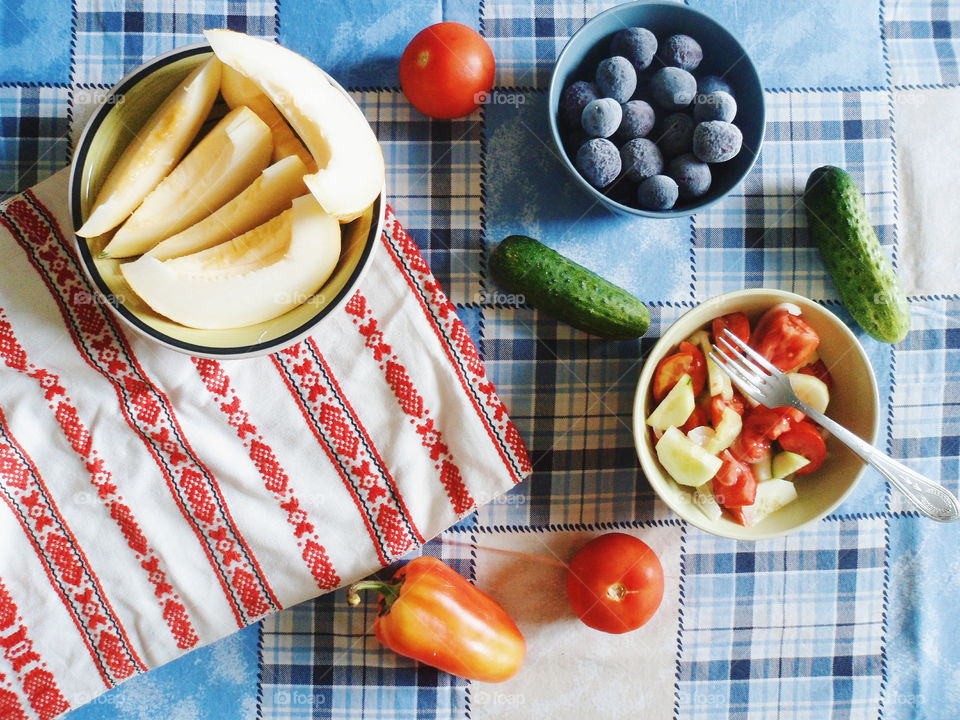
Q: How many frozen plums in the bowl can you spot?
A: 15